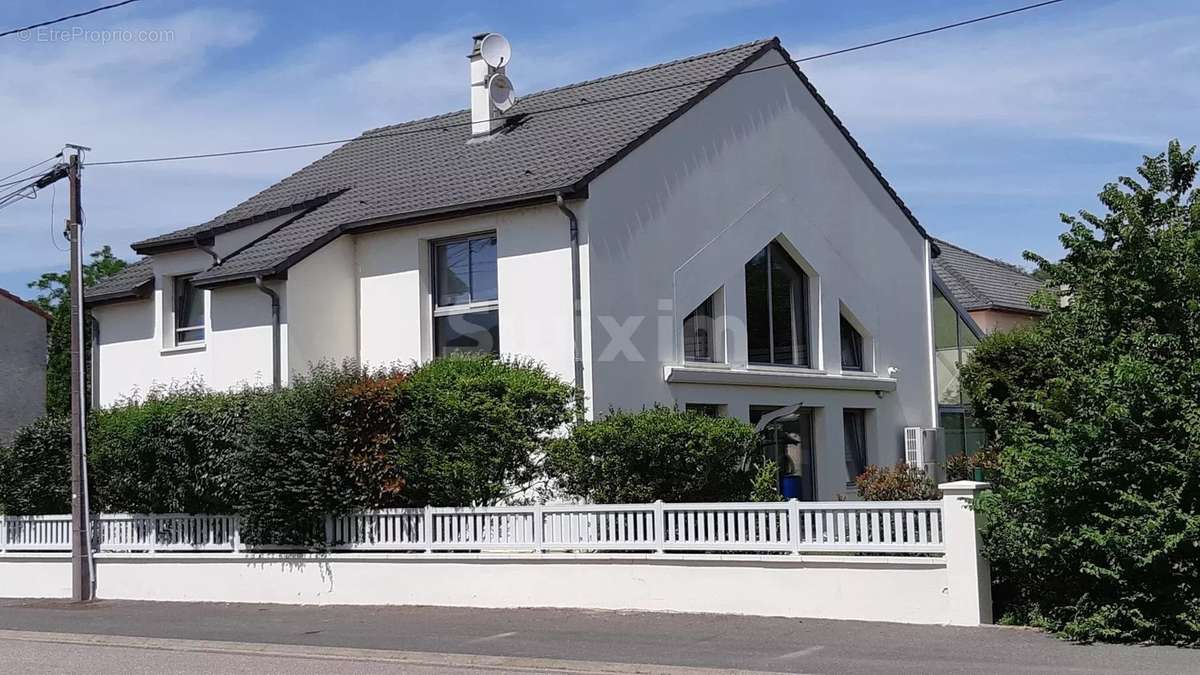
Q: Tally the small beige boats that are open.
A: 0